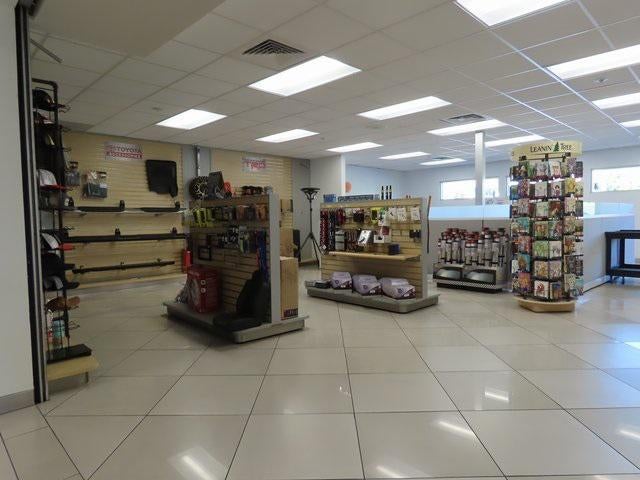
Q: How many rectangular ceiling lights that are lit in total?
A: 13